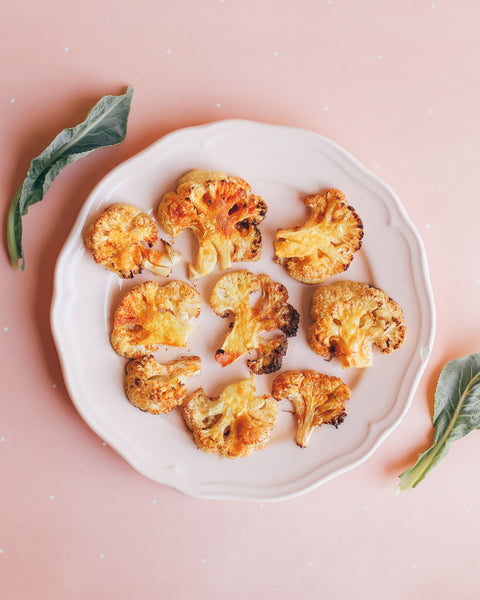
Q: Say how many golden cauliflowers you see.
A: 9